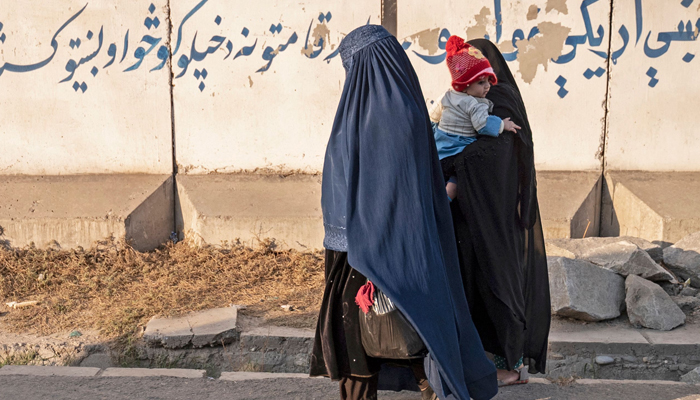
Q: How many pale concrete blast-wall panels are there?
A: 4